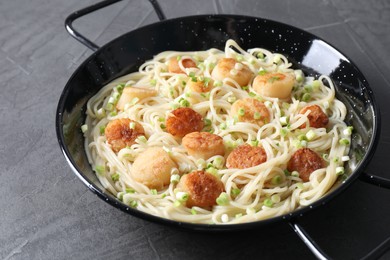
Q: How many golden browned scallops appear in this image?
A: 14